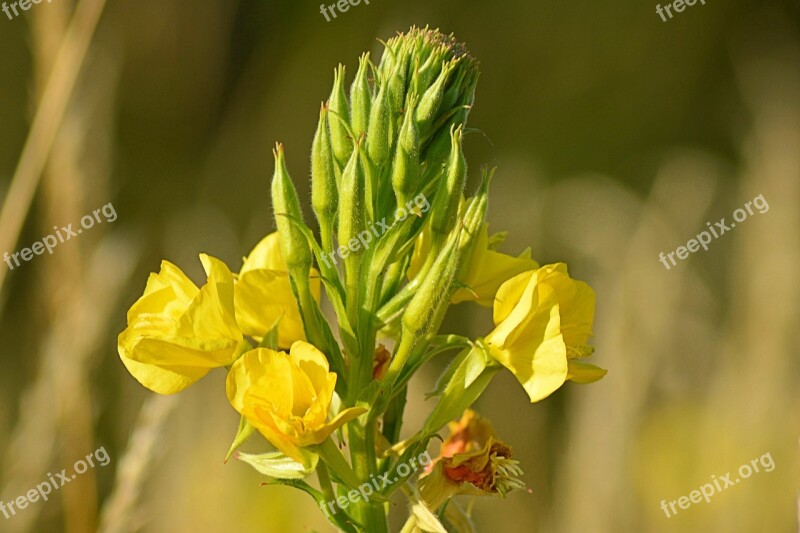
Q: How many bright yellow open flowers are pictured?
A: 5